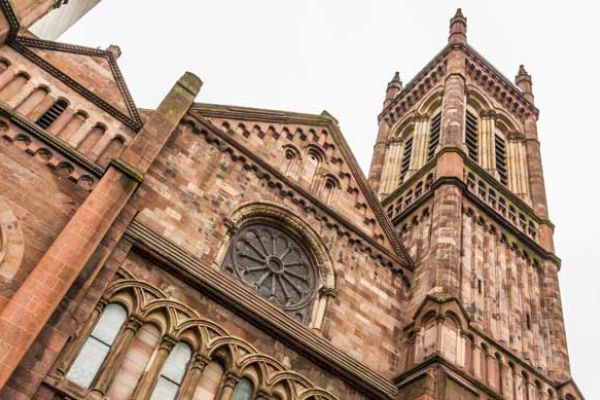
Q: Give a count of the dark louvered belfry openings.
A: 4